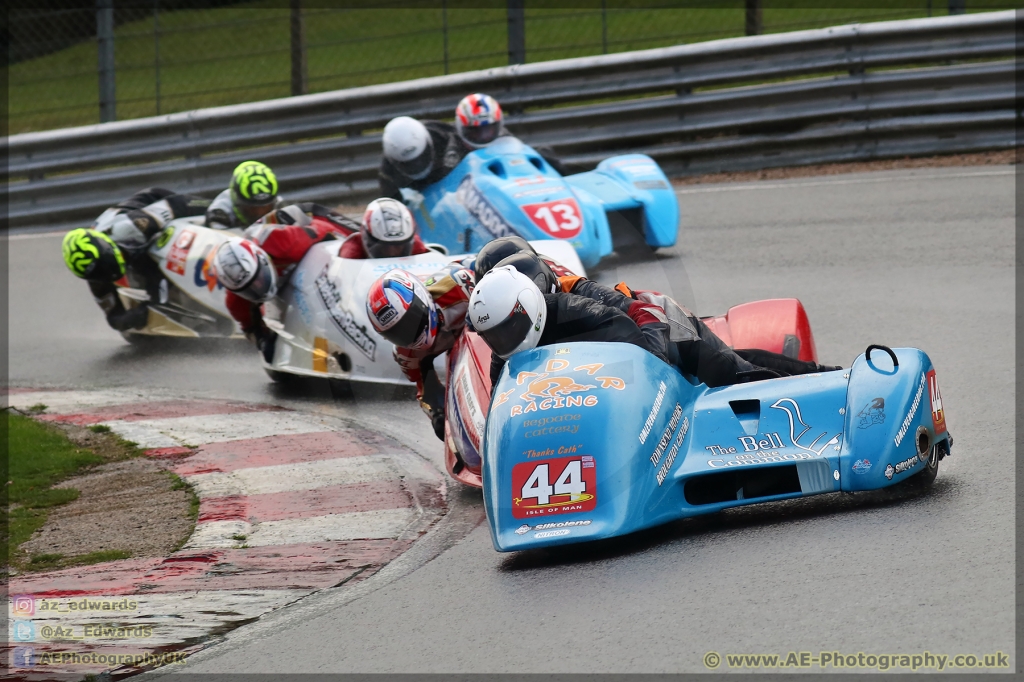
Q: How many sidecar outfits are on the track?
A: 5